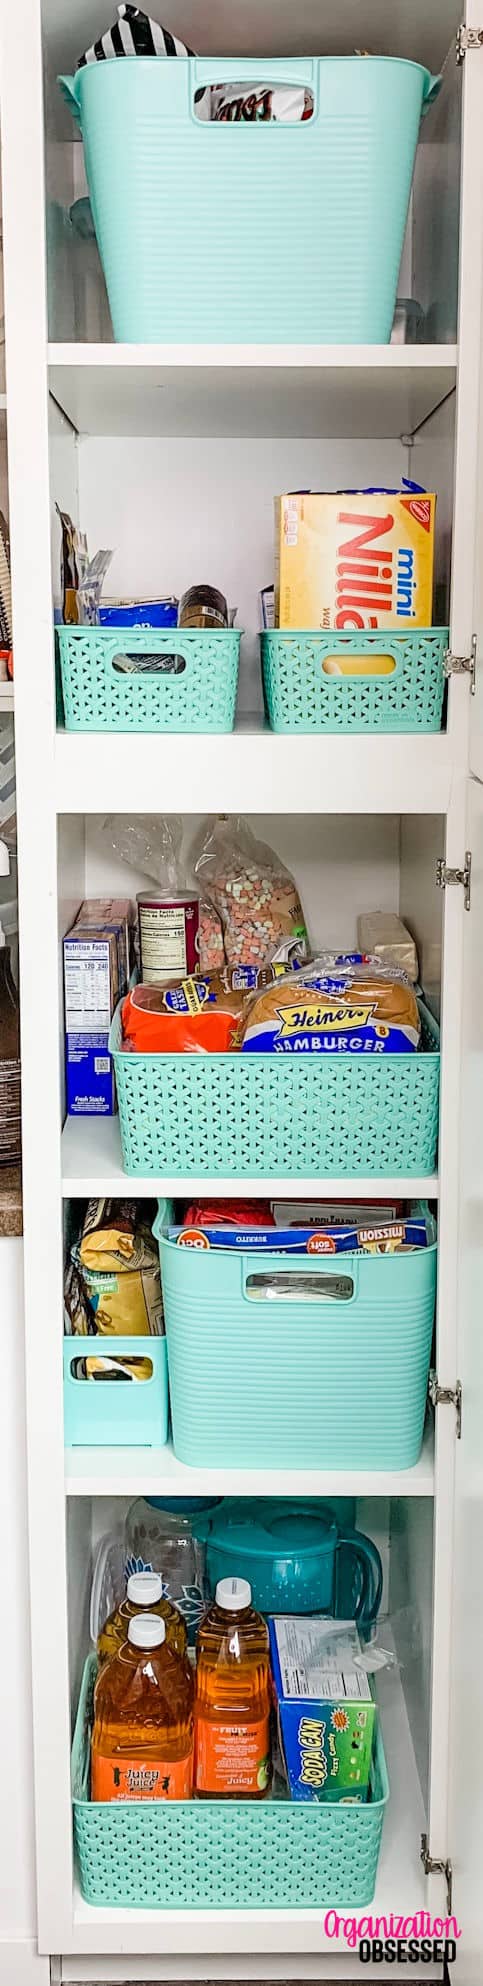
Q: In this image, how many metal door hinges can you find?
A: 5